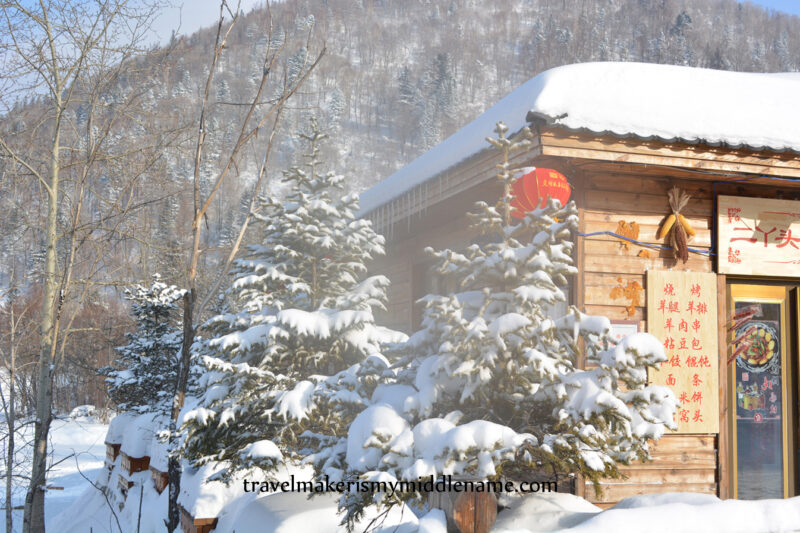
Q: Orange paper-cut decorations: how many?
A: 2